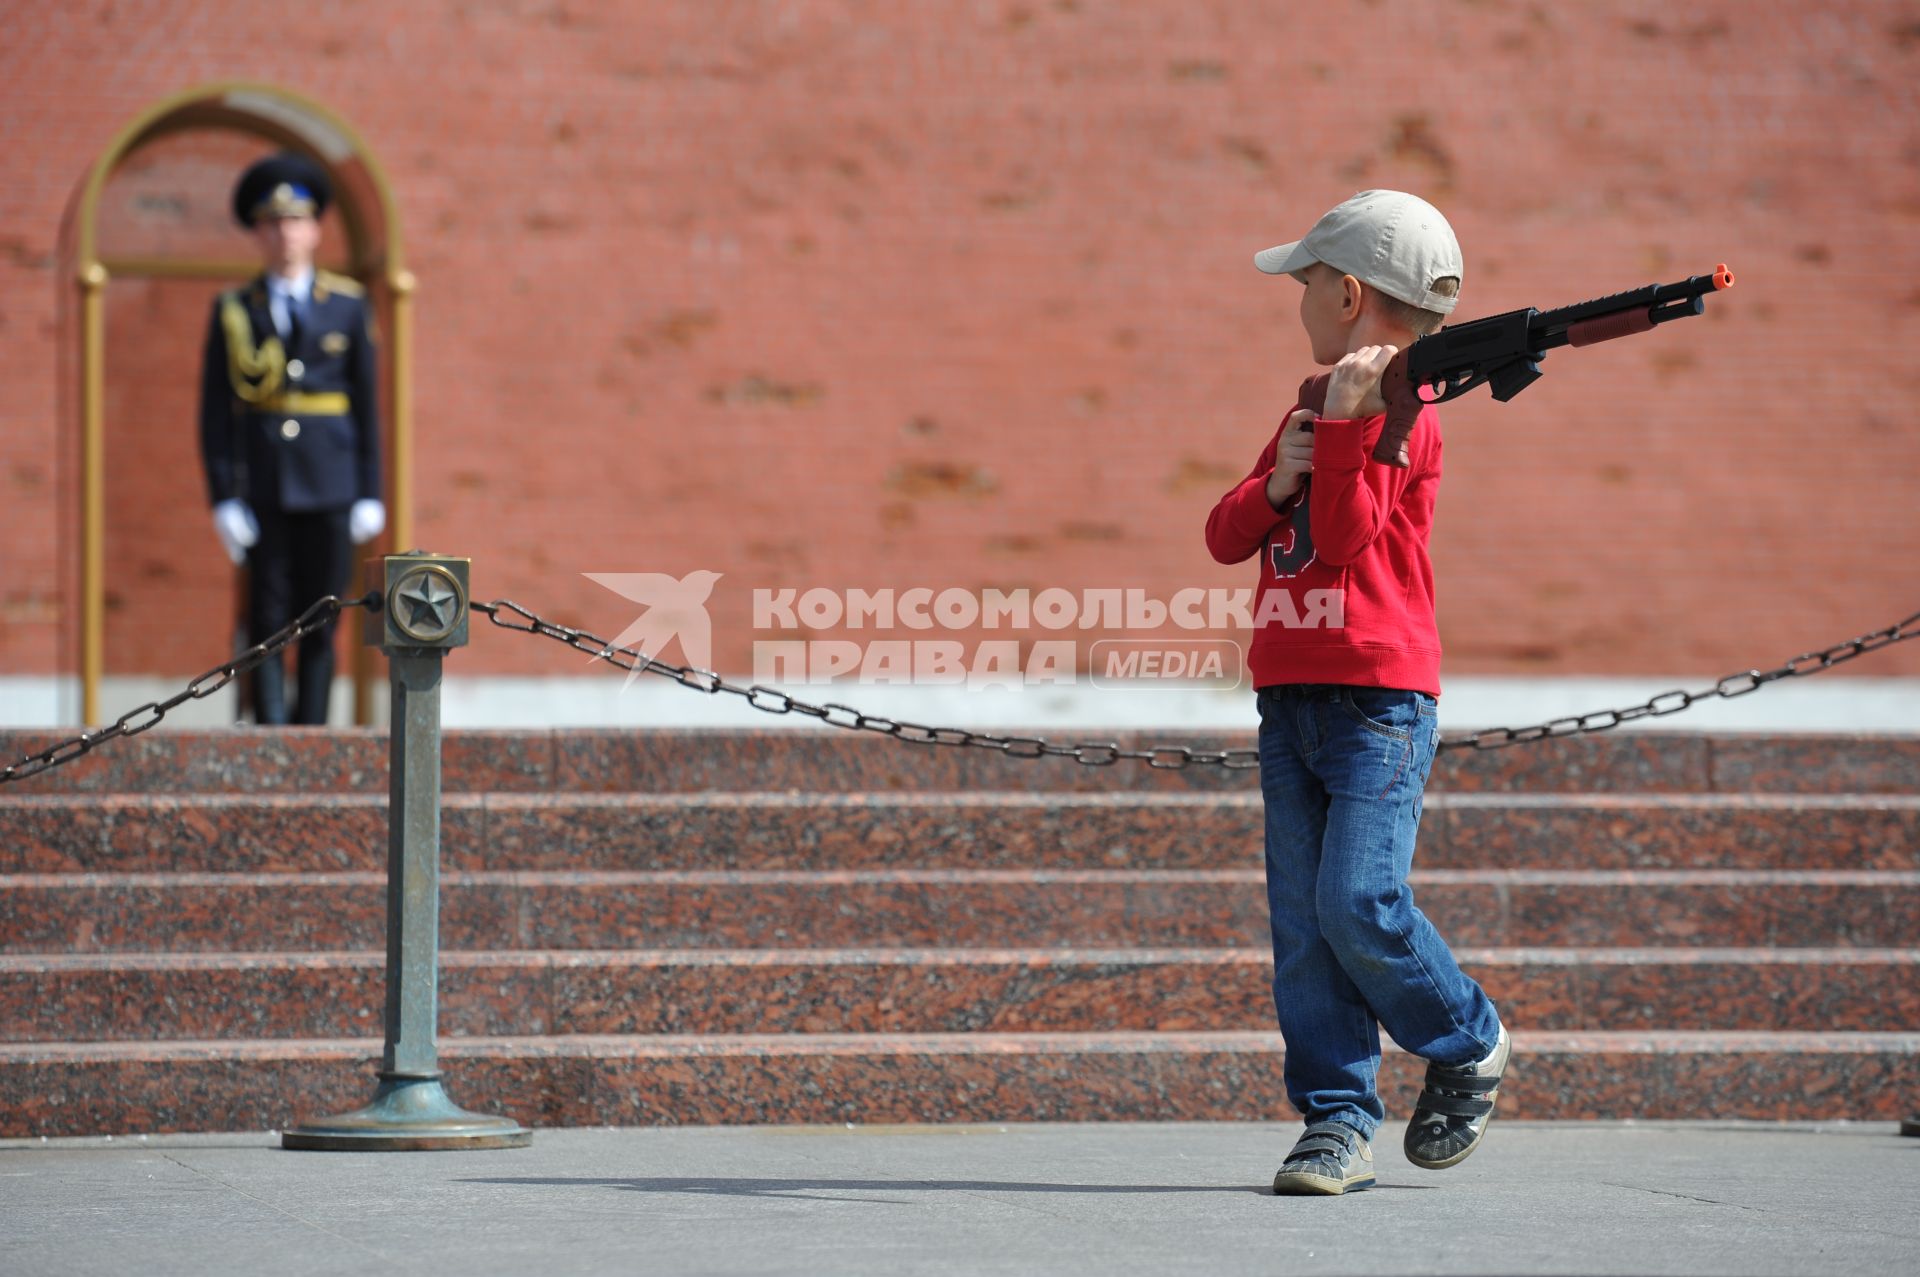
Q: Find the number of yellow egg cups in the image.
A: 0